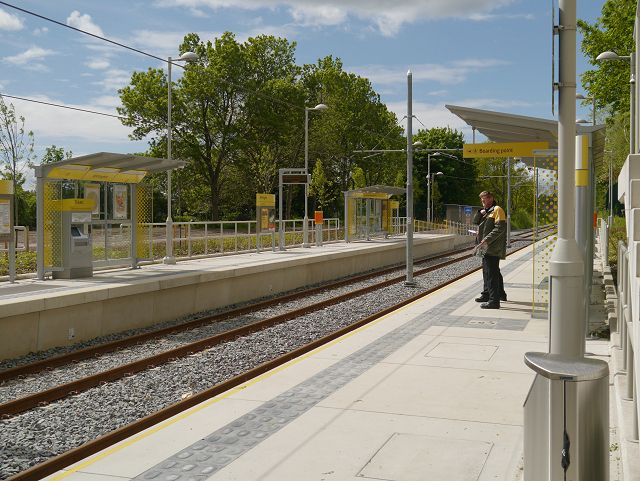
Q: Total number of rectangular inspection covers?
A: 2